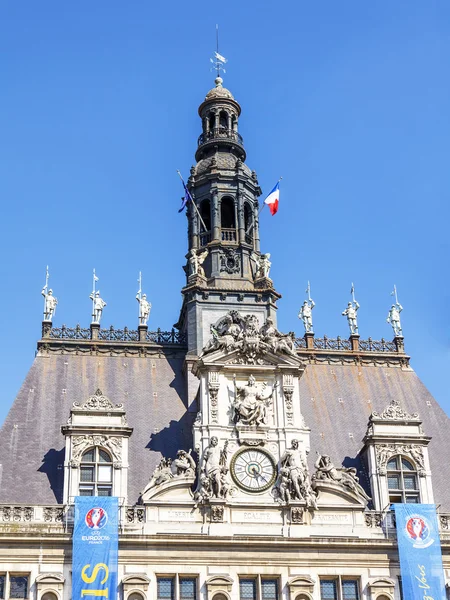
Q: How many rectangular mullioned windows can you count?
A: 4